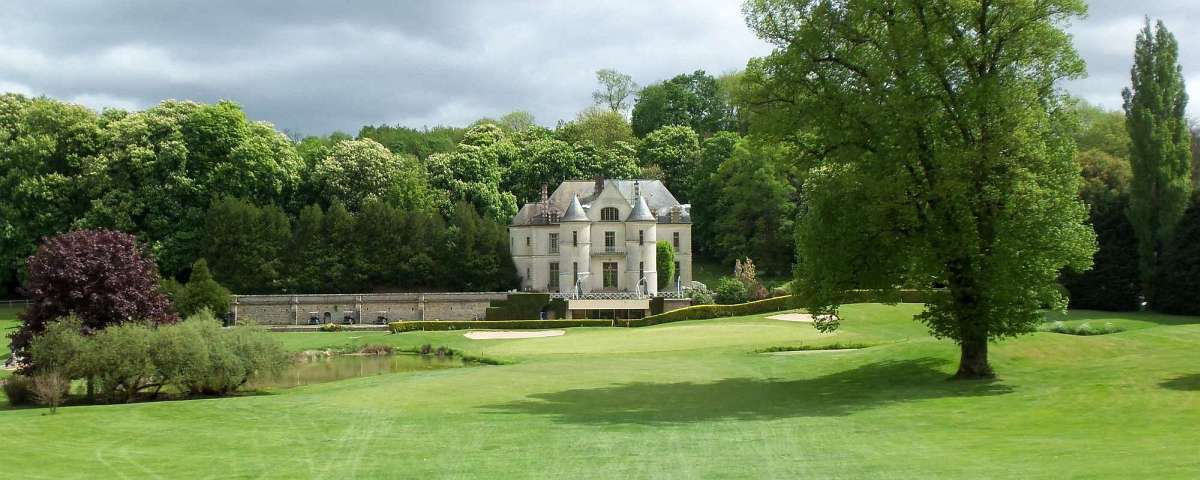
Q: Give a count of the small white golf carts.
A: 3